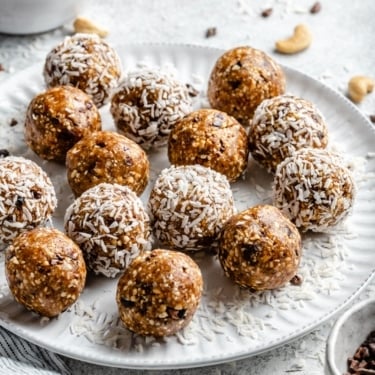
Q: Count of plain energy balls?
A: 7